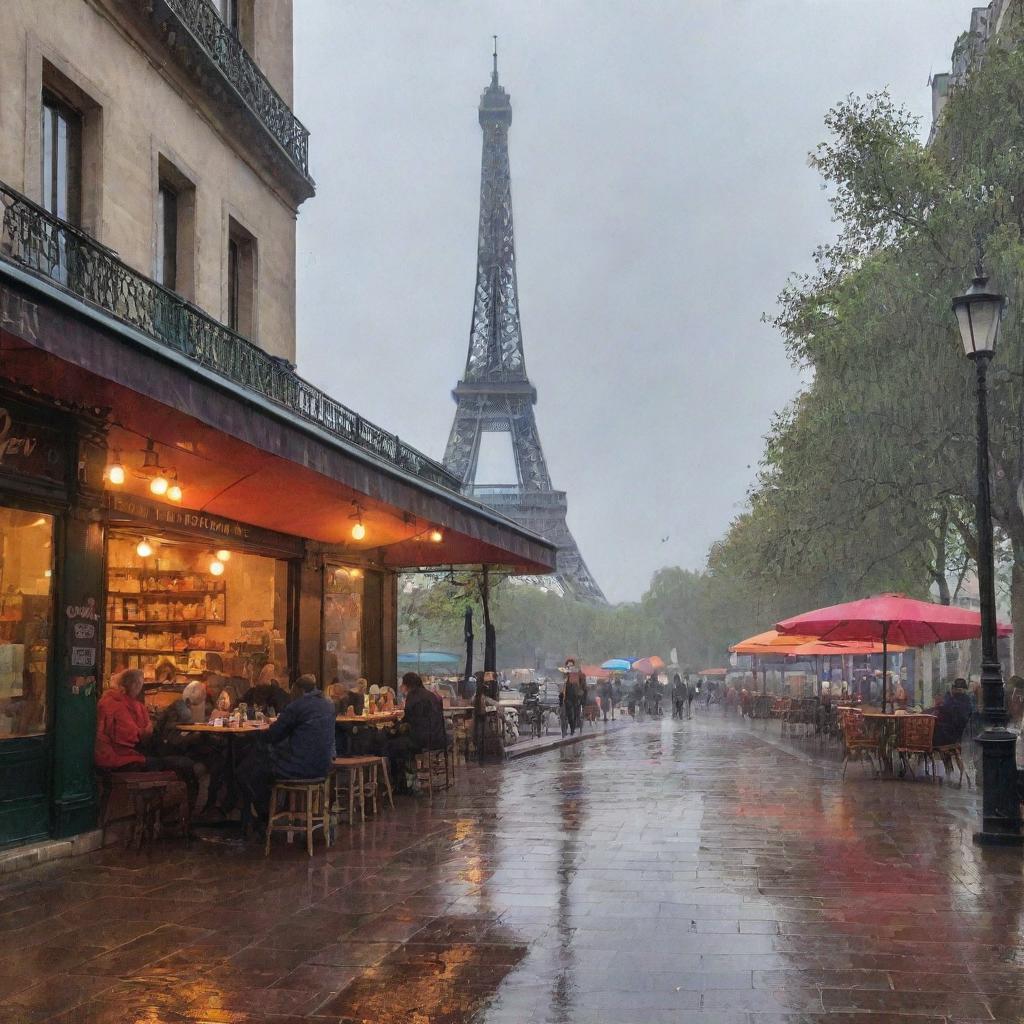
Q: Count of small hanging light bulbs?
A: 8